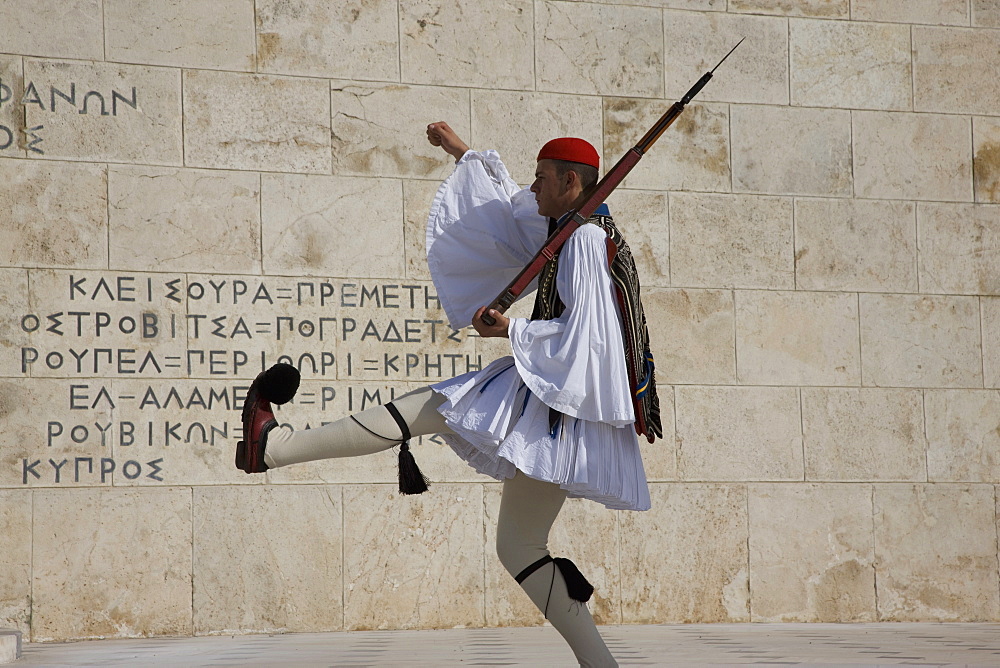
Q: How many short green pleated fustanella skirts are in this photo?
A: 0